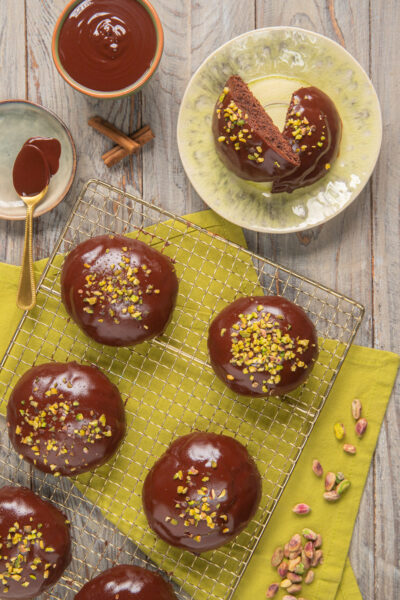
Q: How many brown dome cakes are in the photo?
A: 7